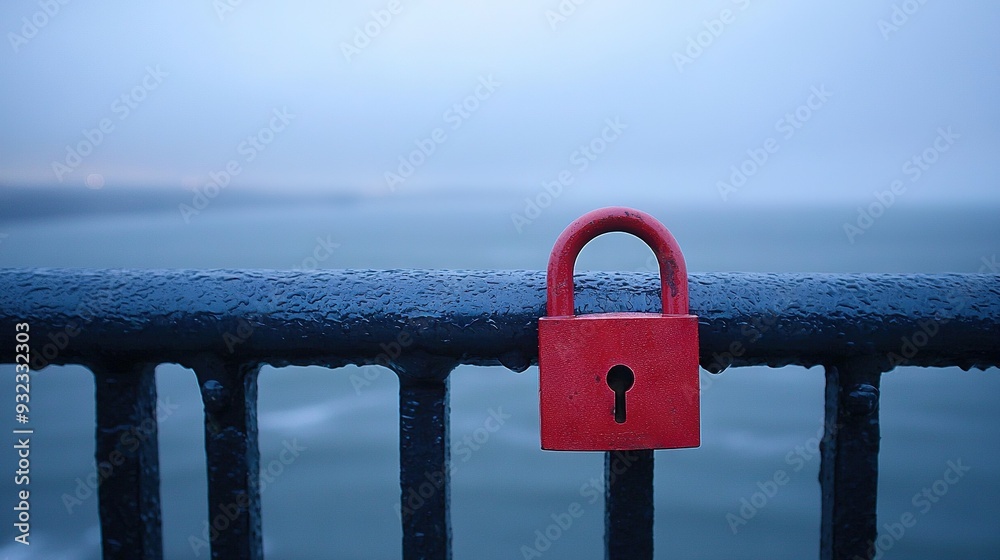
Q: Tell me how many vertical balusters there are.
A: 5